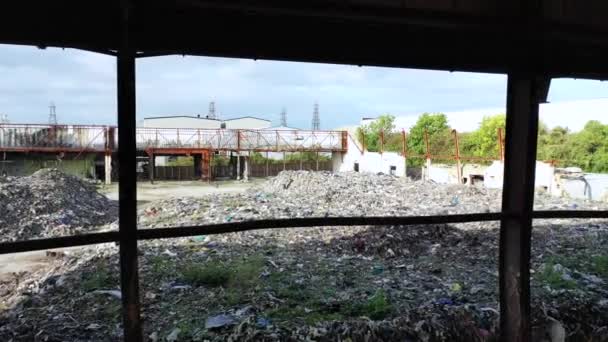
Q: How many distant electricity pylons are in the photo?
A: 4